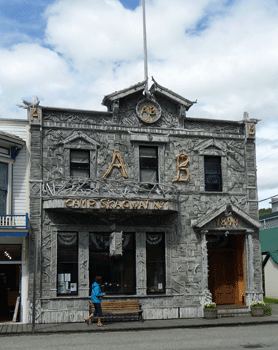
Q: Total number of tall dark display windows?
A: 3